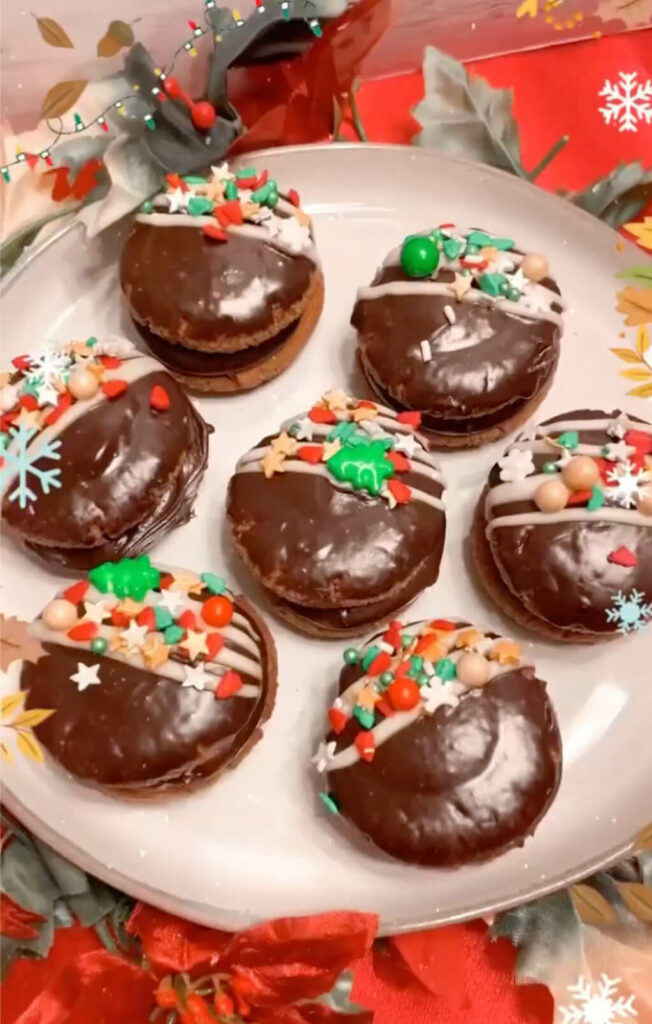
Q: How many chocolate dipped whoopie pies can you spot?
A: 7